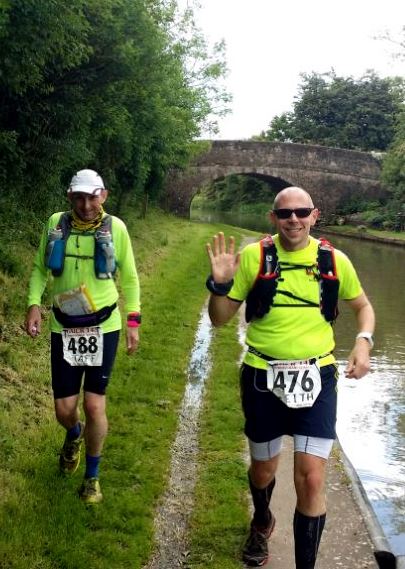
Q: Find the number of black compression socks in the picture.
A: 2